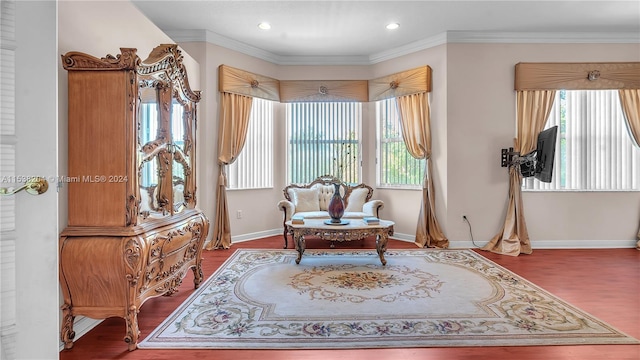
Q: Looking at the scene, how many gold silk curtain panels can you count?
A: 4